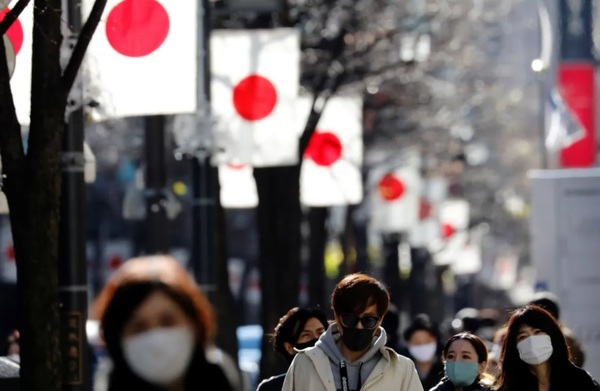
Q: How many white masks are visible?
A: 3